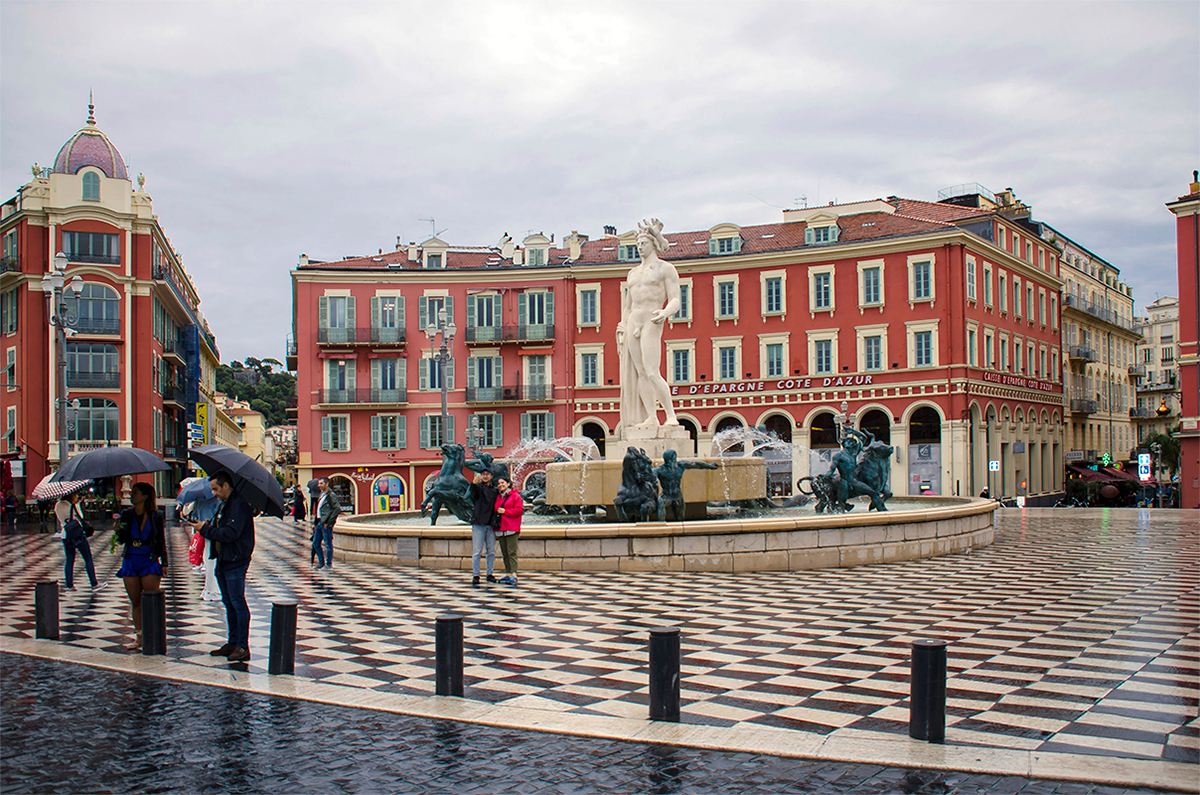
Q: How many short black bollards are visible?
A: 6